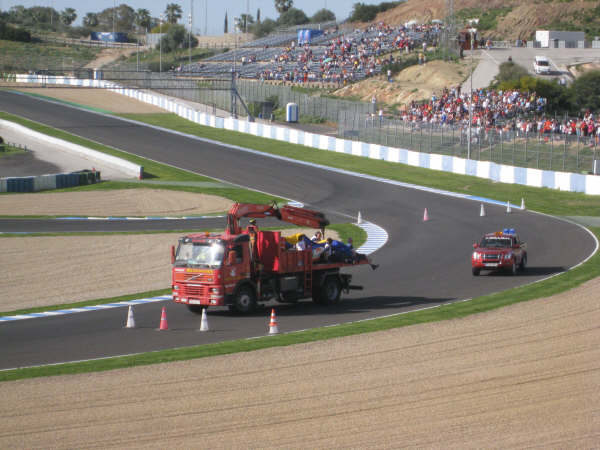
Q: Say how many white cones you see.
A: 6